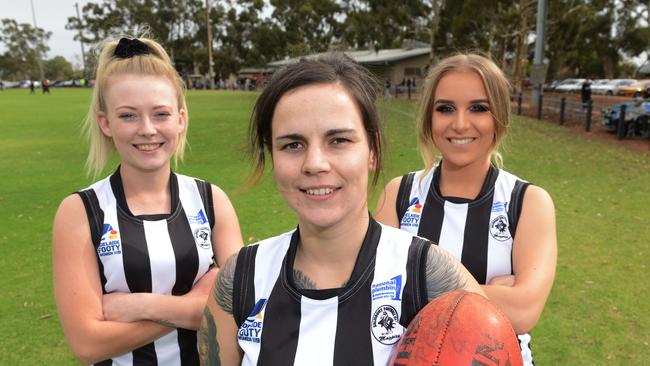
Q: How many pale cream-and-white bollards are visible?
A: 0